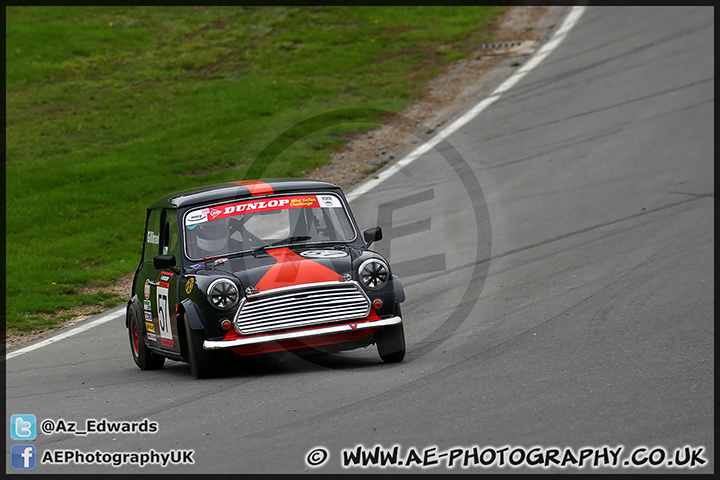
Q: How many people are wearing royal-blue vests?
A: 0